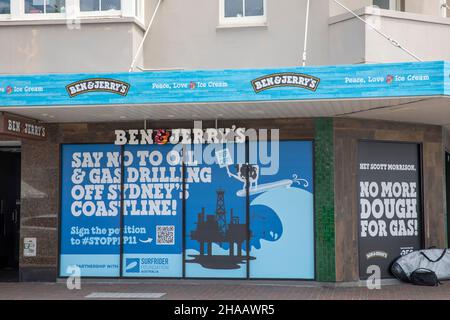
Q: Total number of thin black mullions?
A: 3